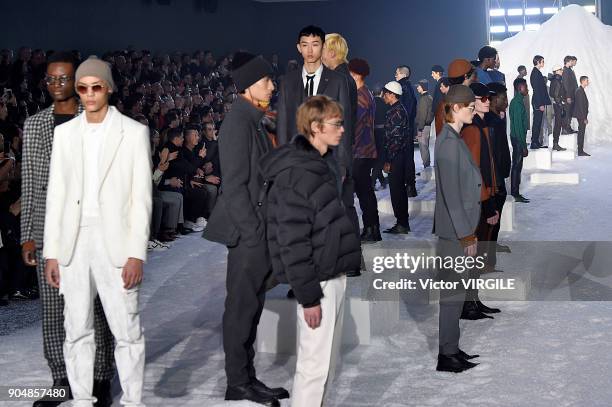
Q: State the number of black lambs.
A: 0